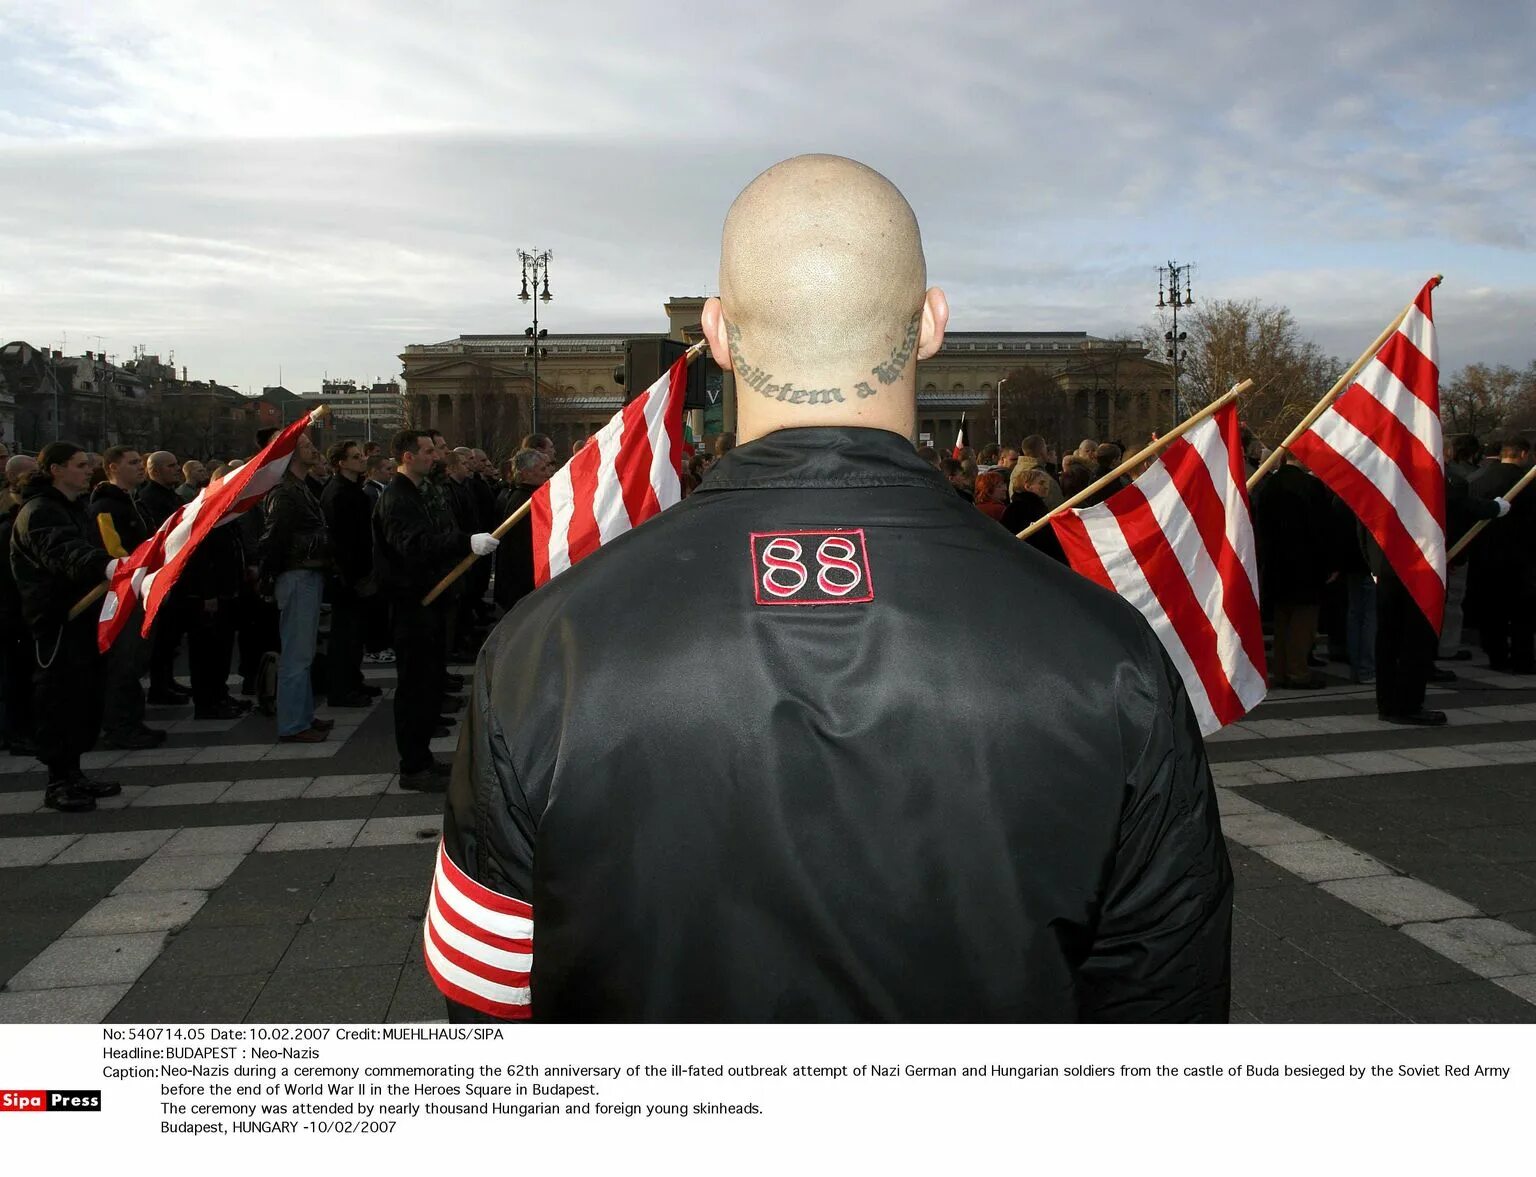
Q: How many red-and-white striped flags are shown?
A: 4